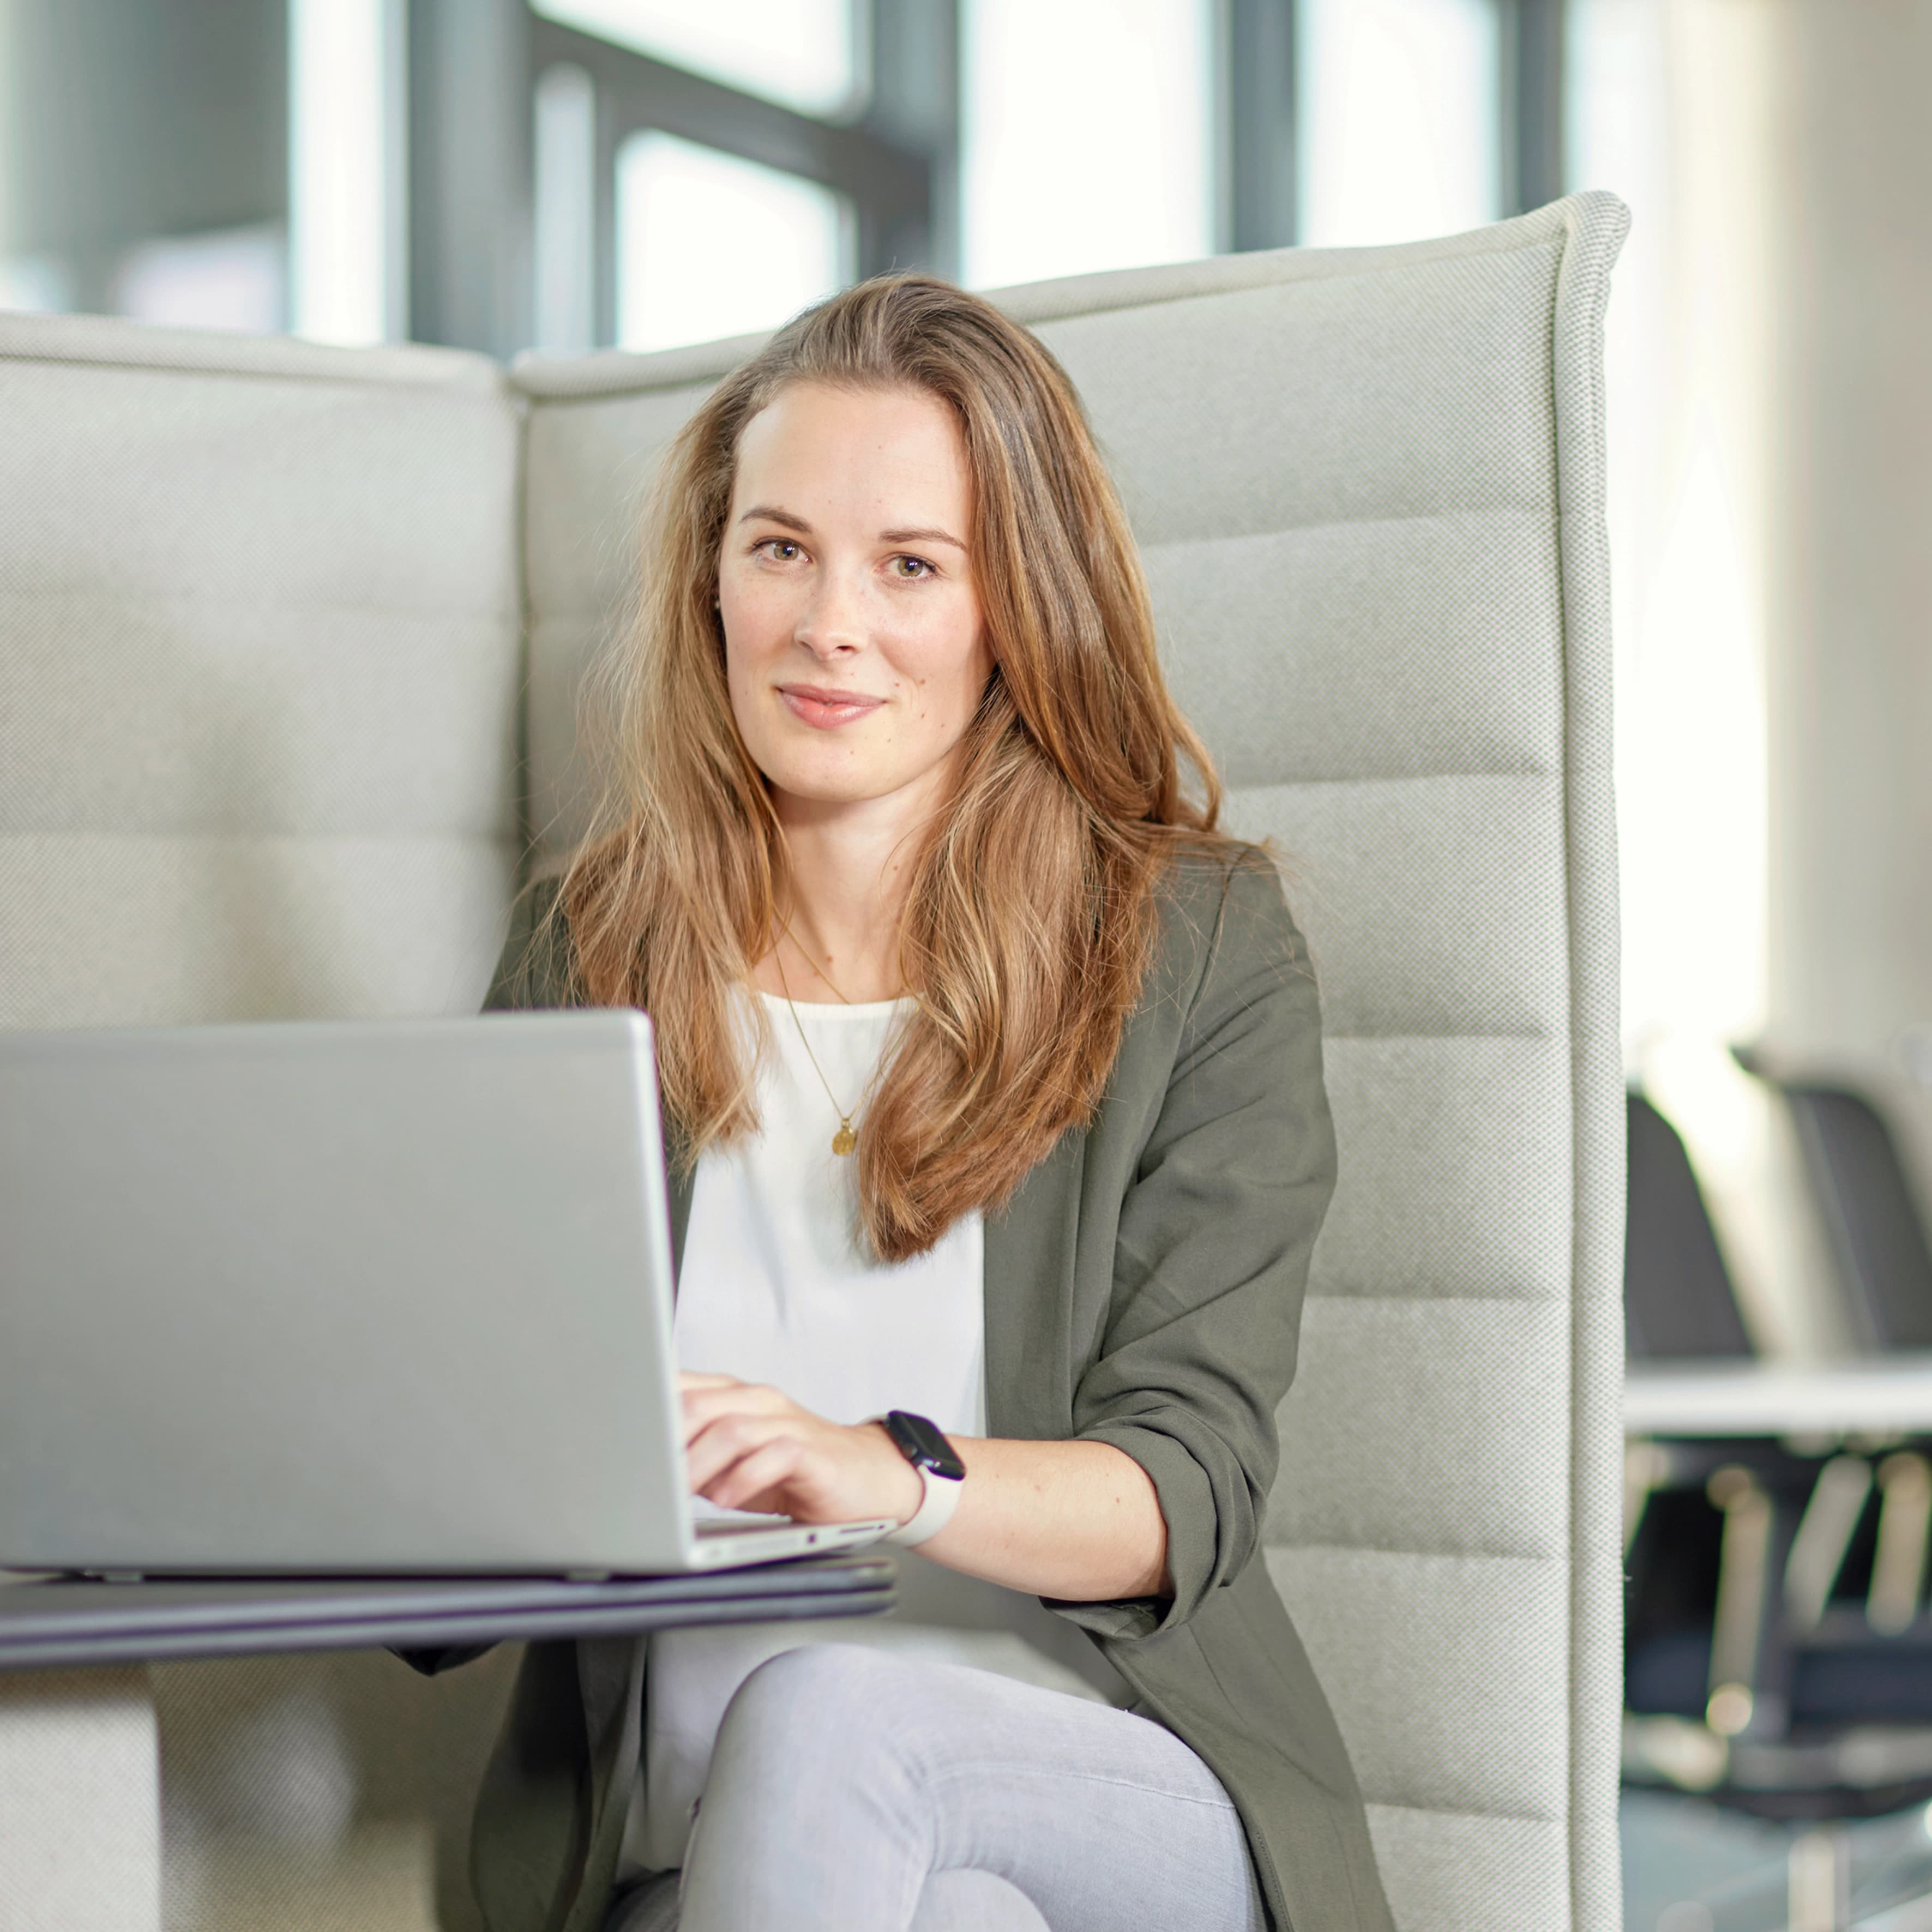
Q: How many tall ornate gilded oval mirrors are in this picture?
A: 0